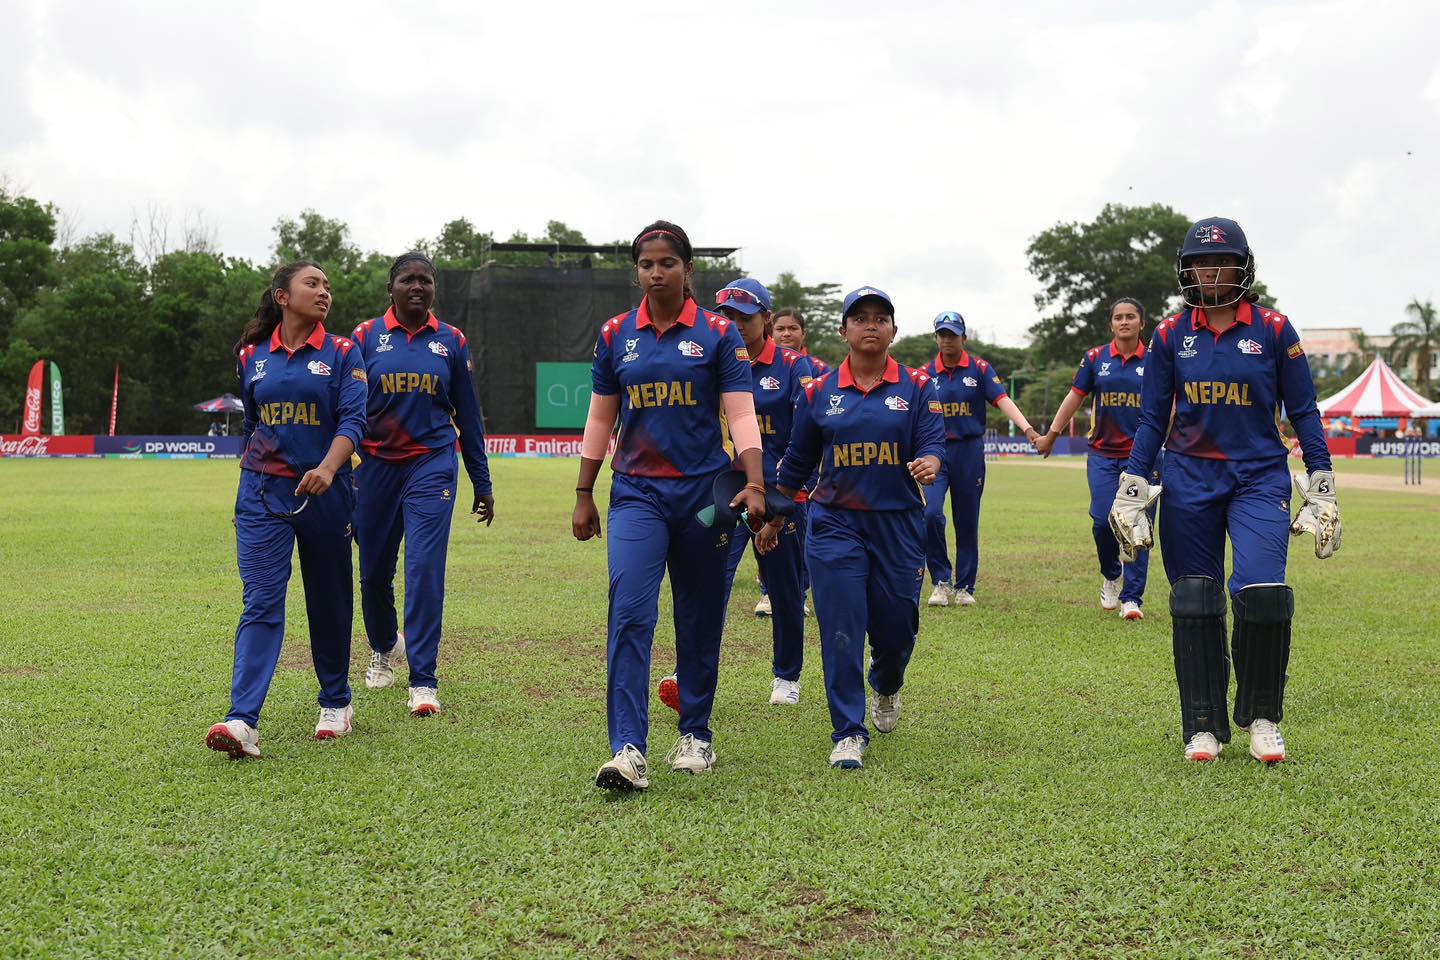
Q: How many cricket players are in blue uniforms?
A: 9